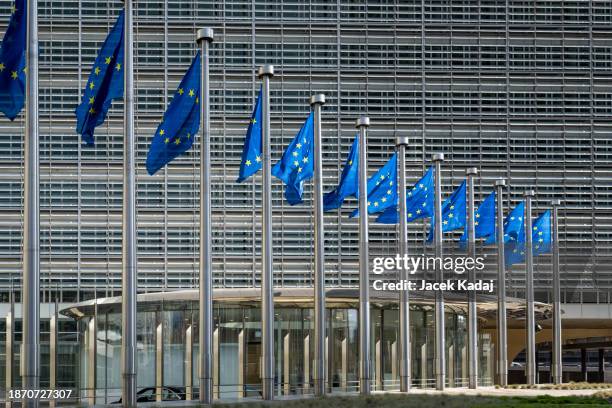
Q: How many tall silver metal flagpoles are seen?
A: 12